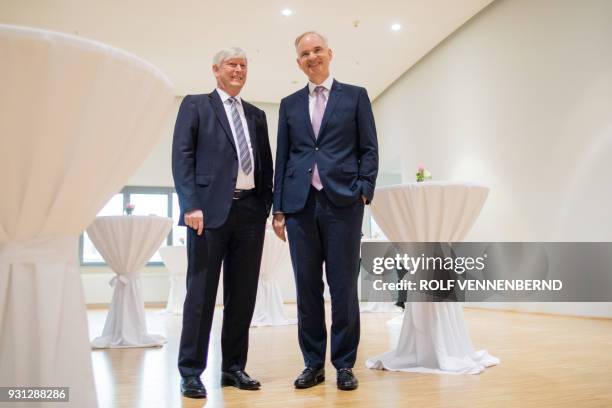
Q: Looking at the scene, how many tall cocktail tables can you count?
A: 6